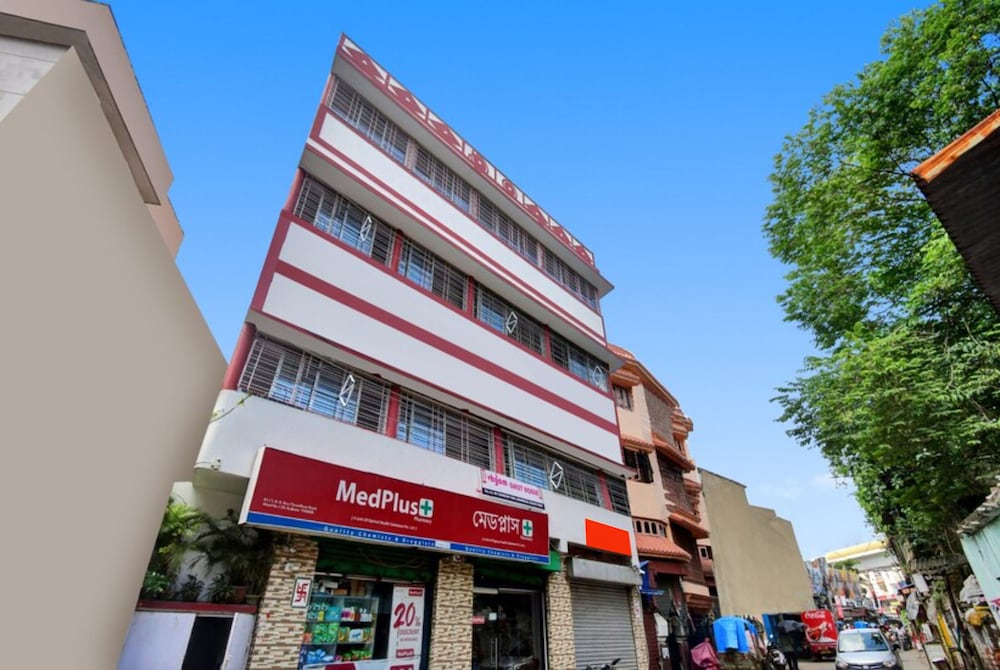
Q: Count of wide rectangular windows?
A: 12